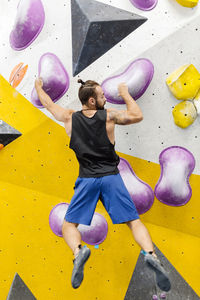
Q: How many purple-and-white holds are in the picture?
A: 7